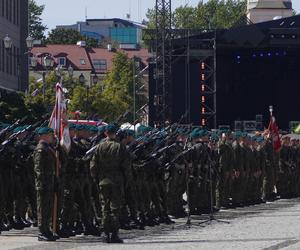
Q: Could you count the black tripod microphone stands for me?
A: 2